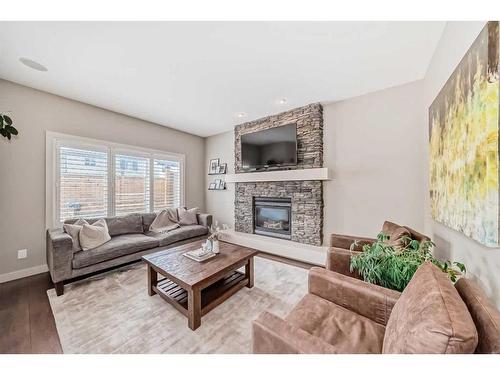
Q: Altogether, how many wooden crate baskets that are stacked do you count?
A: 0